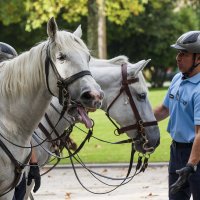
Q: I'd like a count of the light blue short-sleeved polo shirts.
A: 1